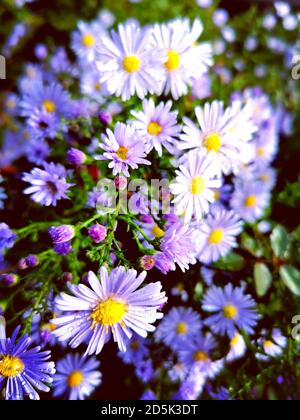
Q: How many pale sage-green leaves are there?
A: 3